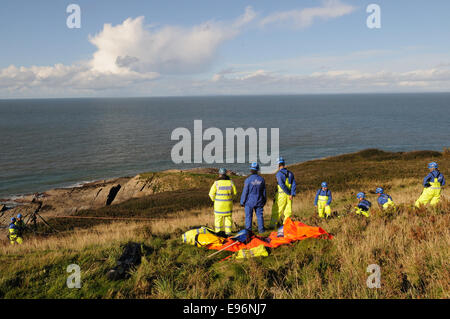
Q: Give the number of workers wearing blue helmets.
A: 9